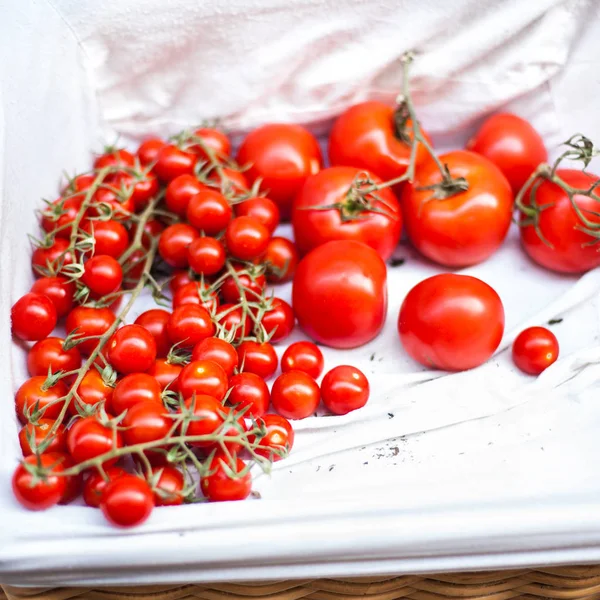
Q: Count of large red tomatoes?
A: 8